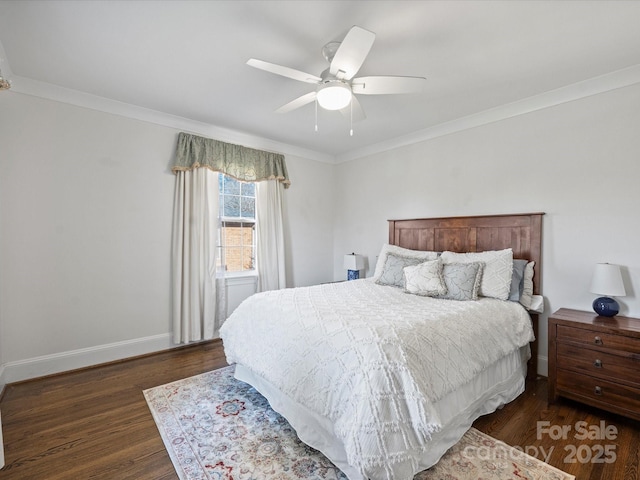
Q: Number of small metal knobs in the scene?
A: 3